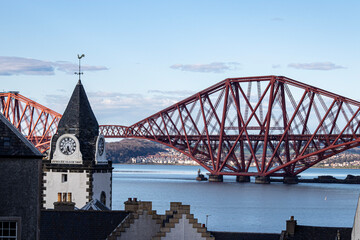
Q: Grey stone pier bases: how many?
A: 4